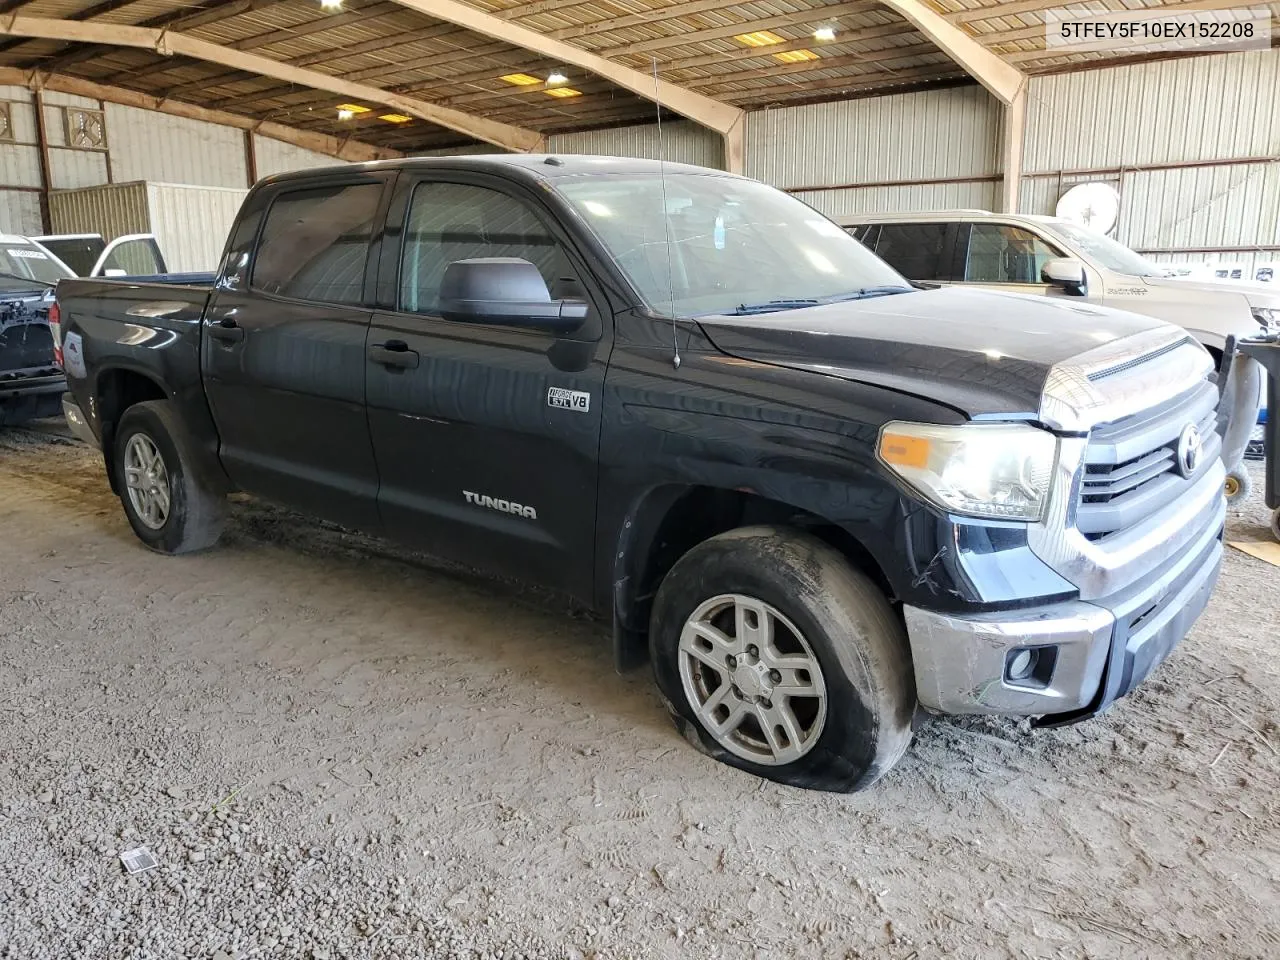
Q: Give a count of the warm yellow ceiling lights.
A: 6